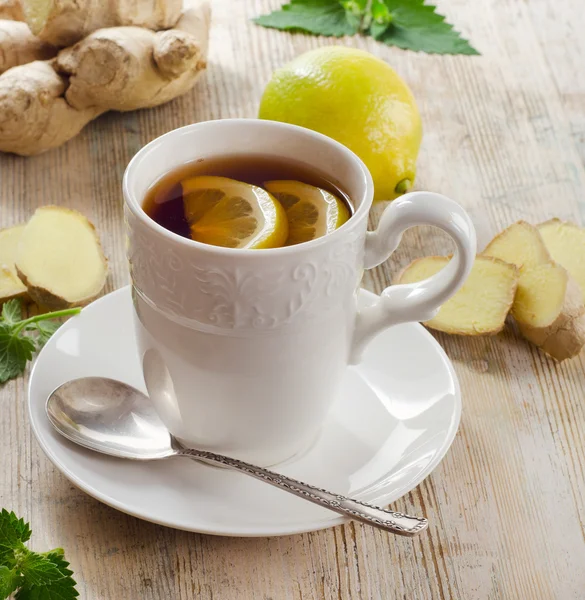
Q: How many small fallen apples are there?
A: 0